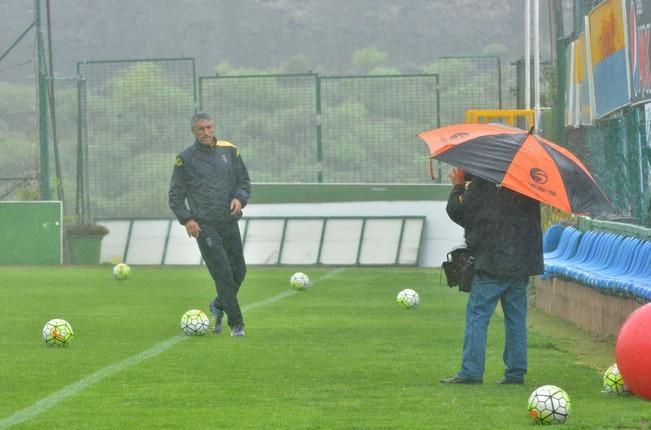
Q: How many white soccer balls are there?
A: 7